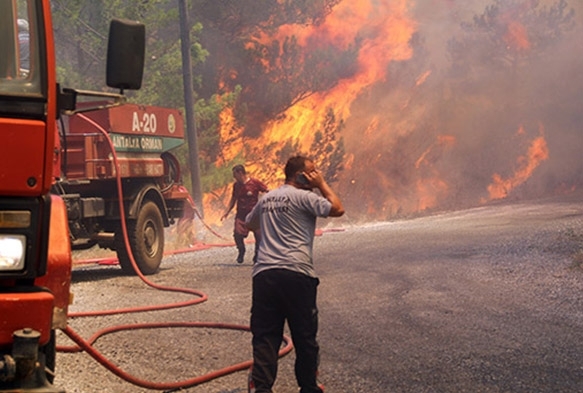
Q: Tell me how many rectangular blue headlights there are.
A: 0